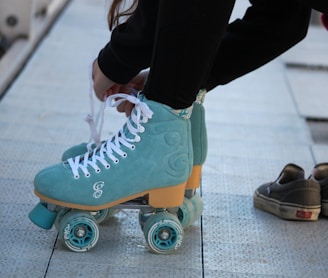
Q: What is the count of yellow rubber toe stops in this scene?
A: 0